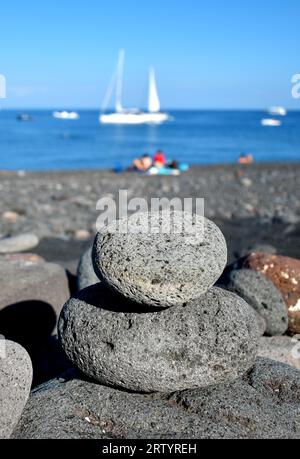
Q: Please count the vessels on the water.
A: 5